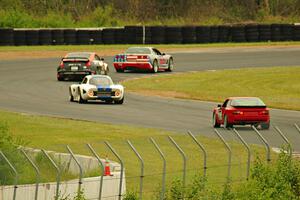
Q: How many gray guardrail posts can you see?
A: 15